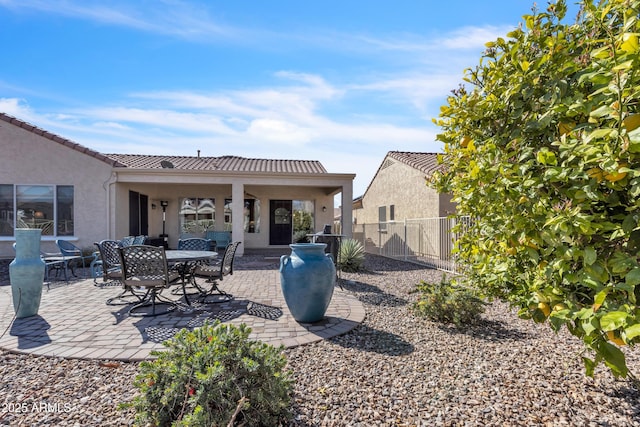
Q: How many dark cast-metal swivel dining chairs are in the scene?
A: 4